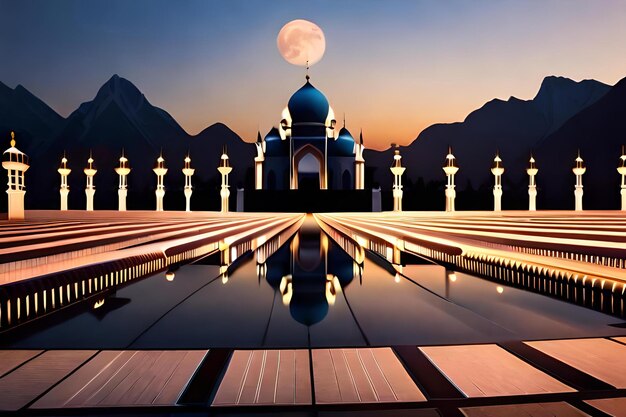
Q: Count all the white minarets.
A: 13